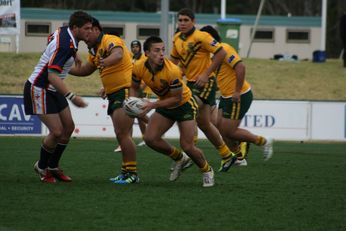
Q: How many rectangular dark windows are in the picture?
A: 5